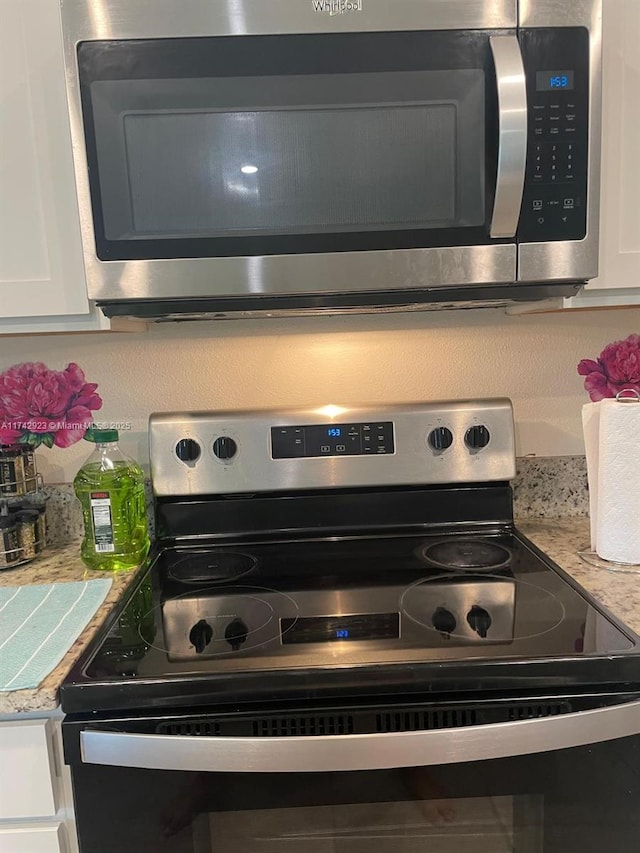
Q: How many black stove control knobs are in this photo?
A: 4